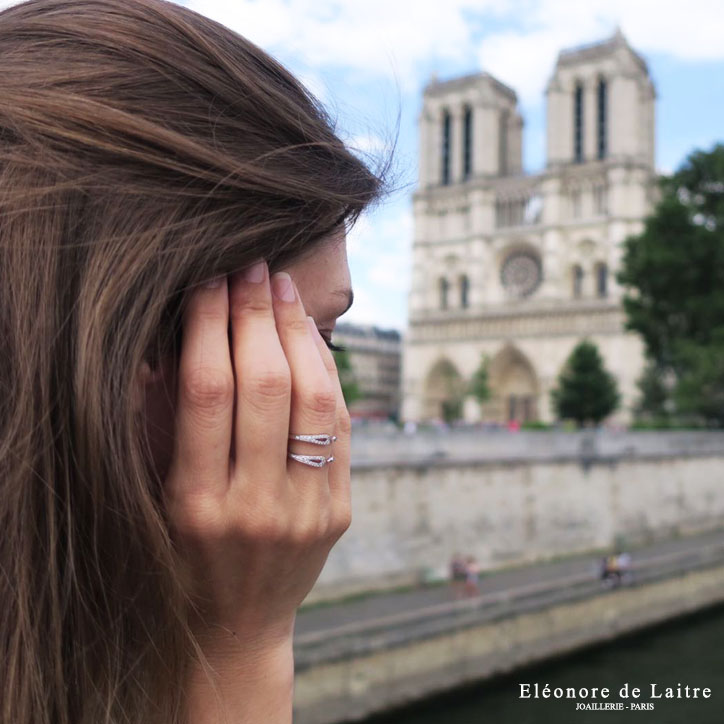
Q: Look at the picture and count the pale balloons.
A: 0